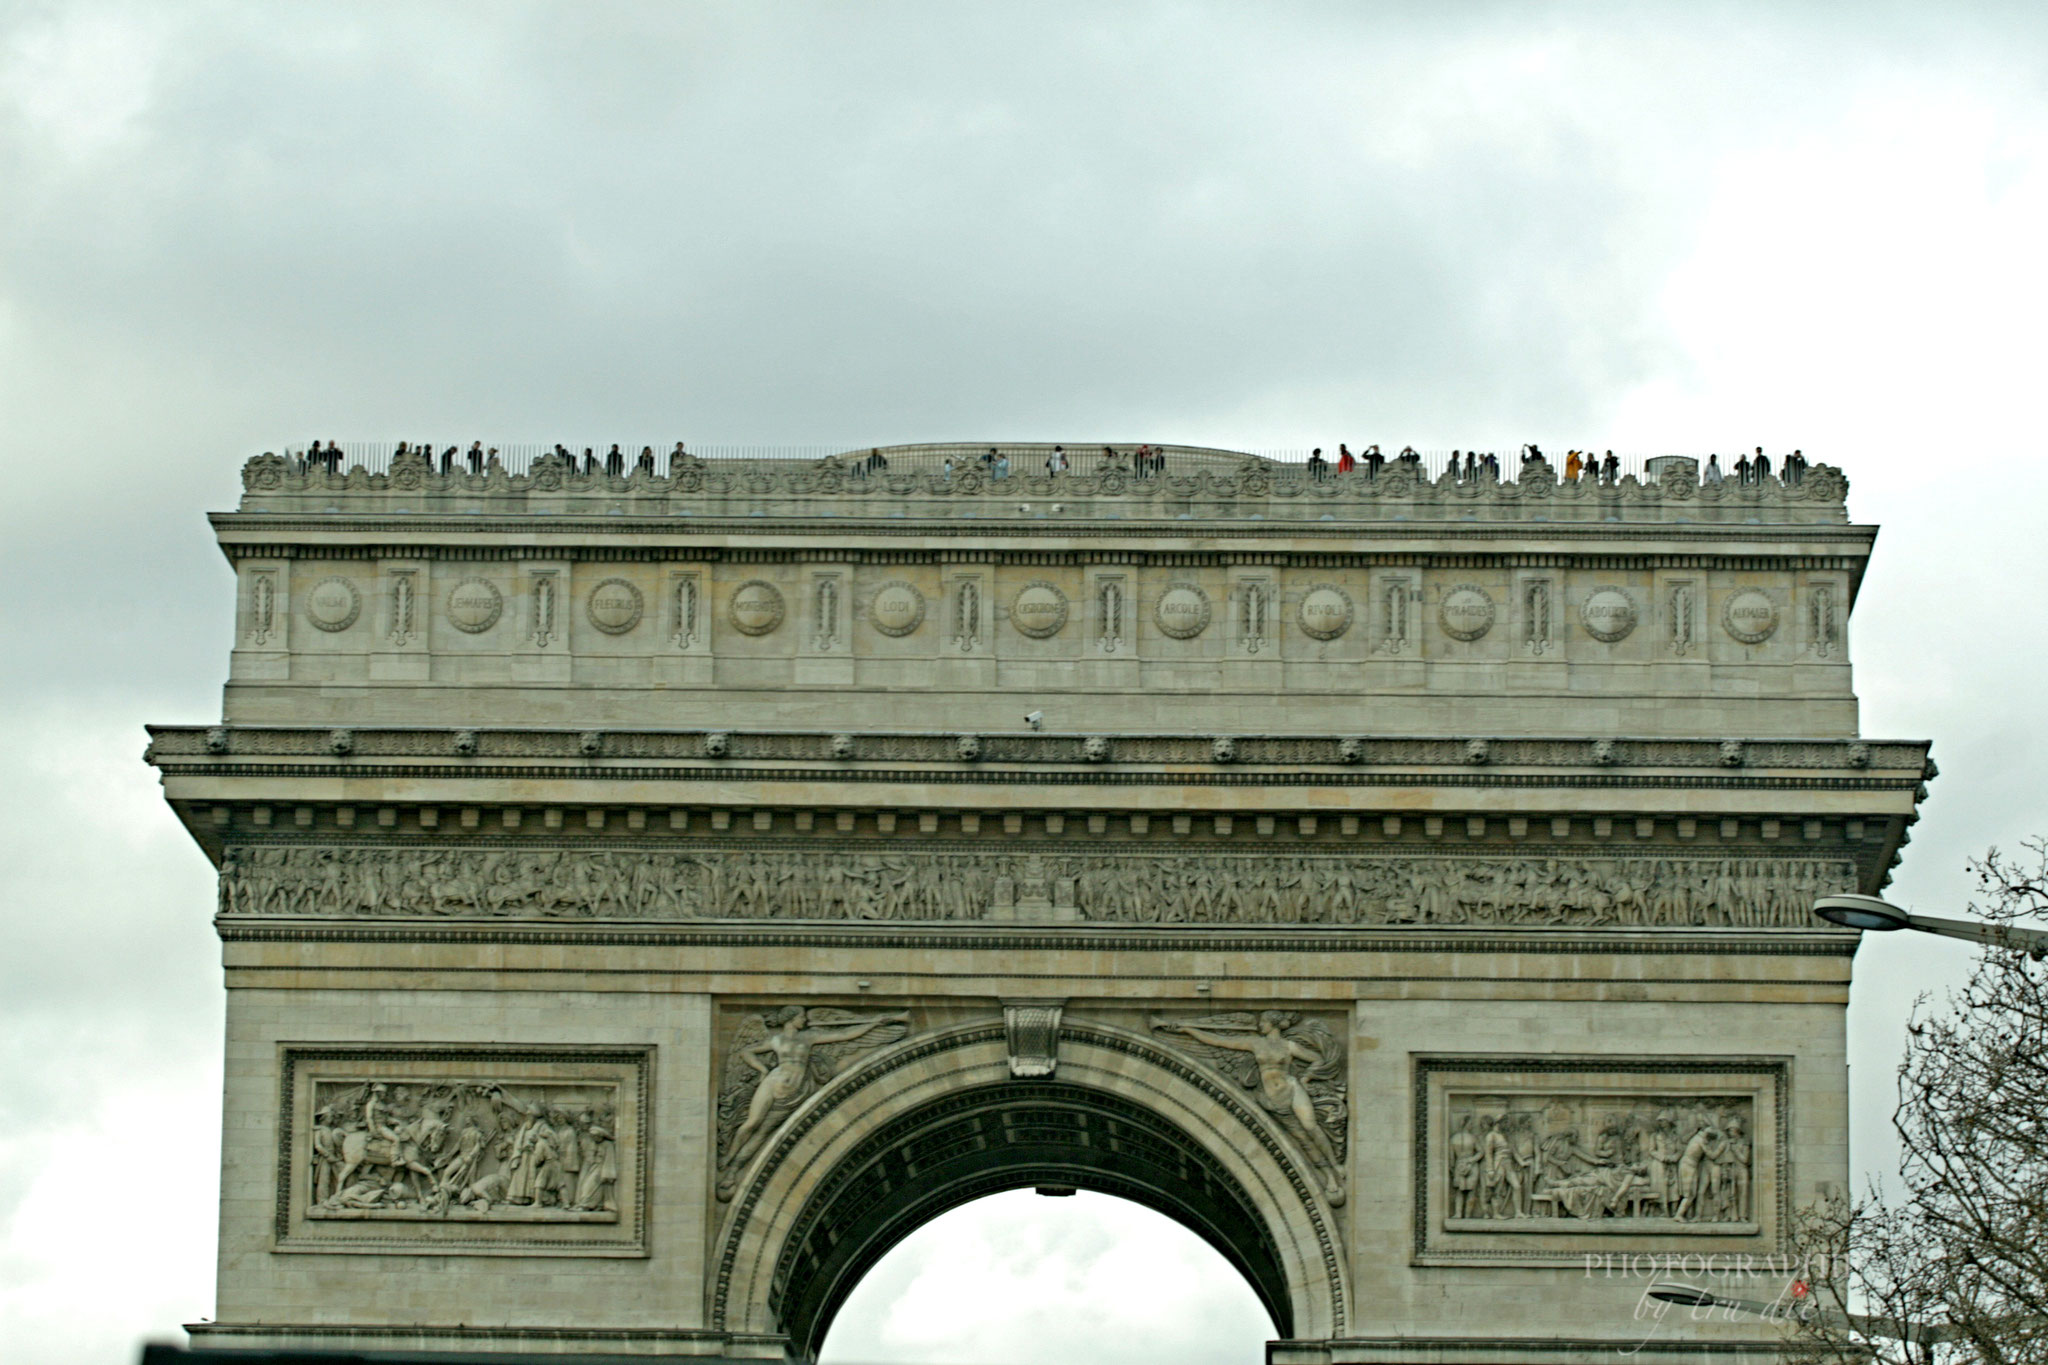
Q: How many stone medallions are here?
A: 11